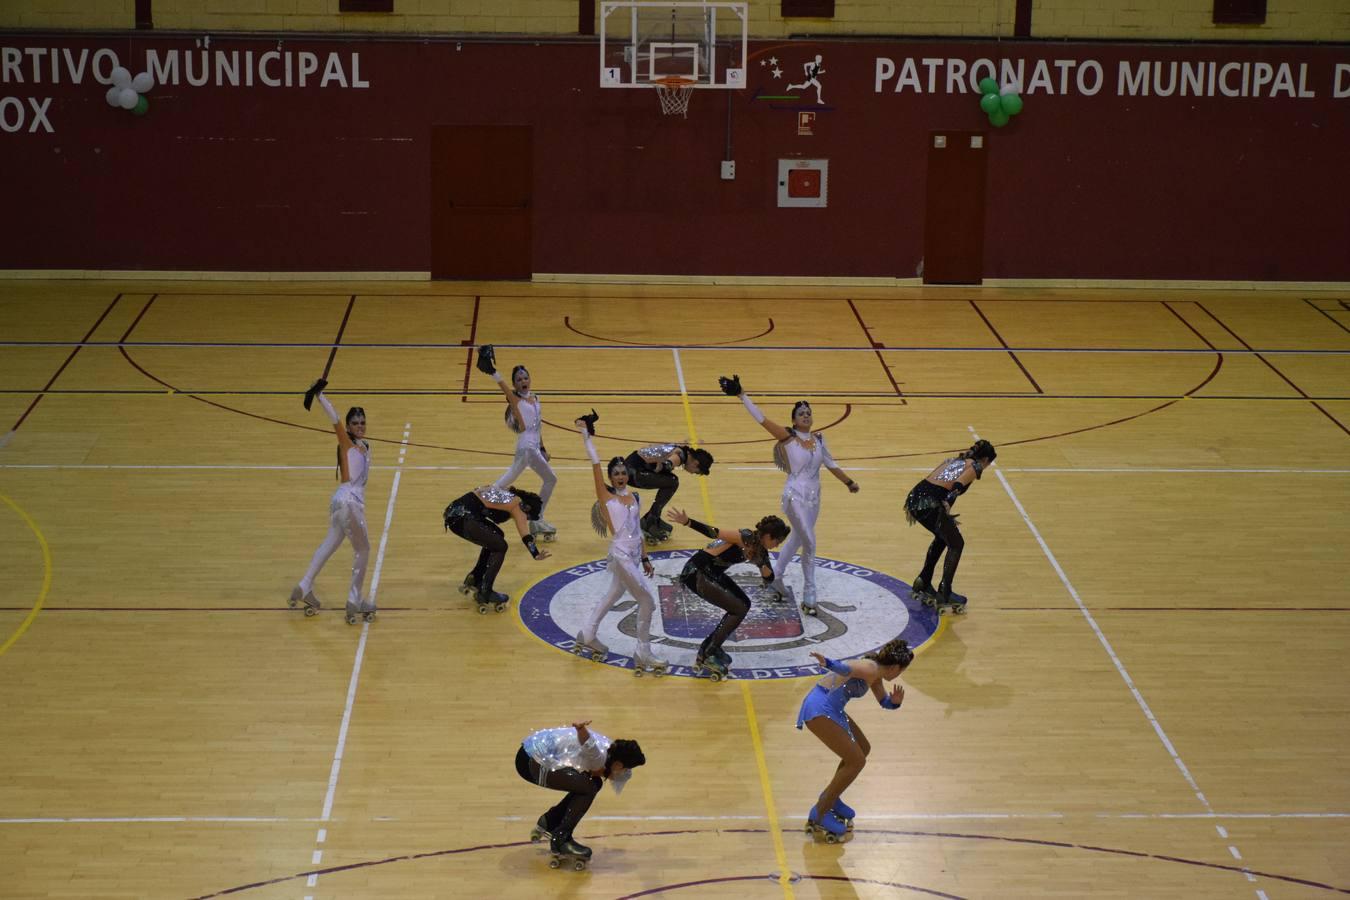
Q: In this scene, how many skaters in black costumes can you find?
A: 4